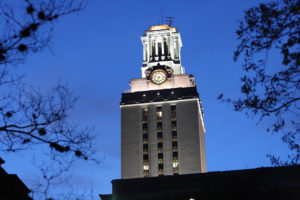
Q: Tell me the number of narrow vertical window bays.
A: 3